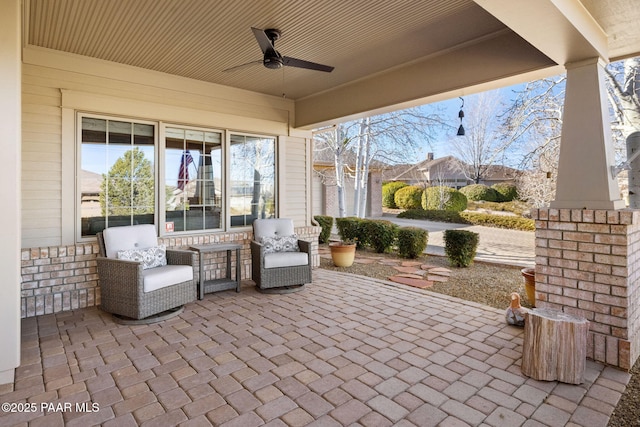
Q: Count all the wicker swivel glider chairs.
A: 2